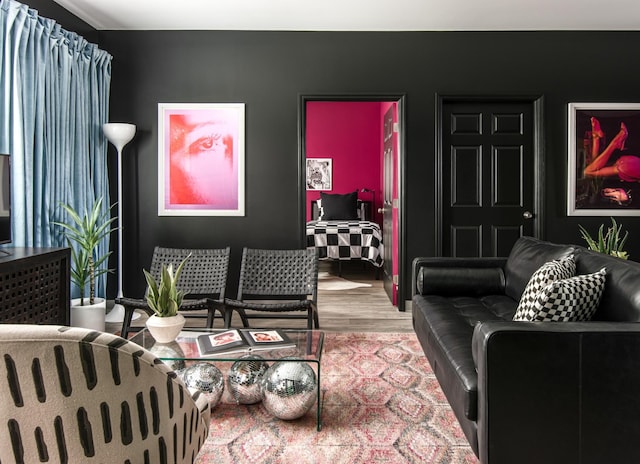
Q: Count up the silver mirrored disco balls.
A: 4